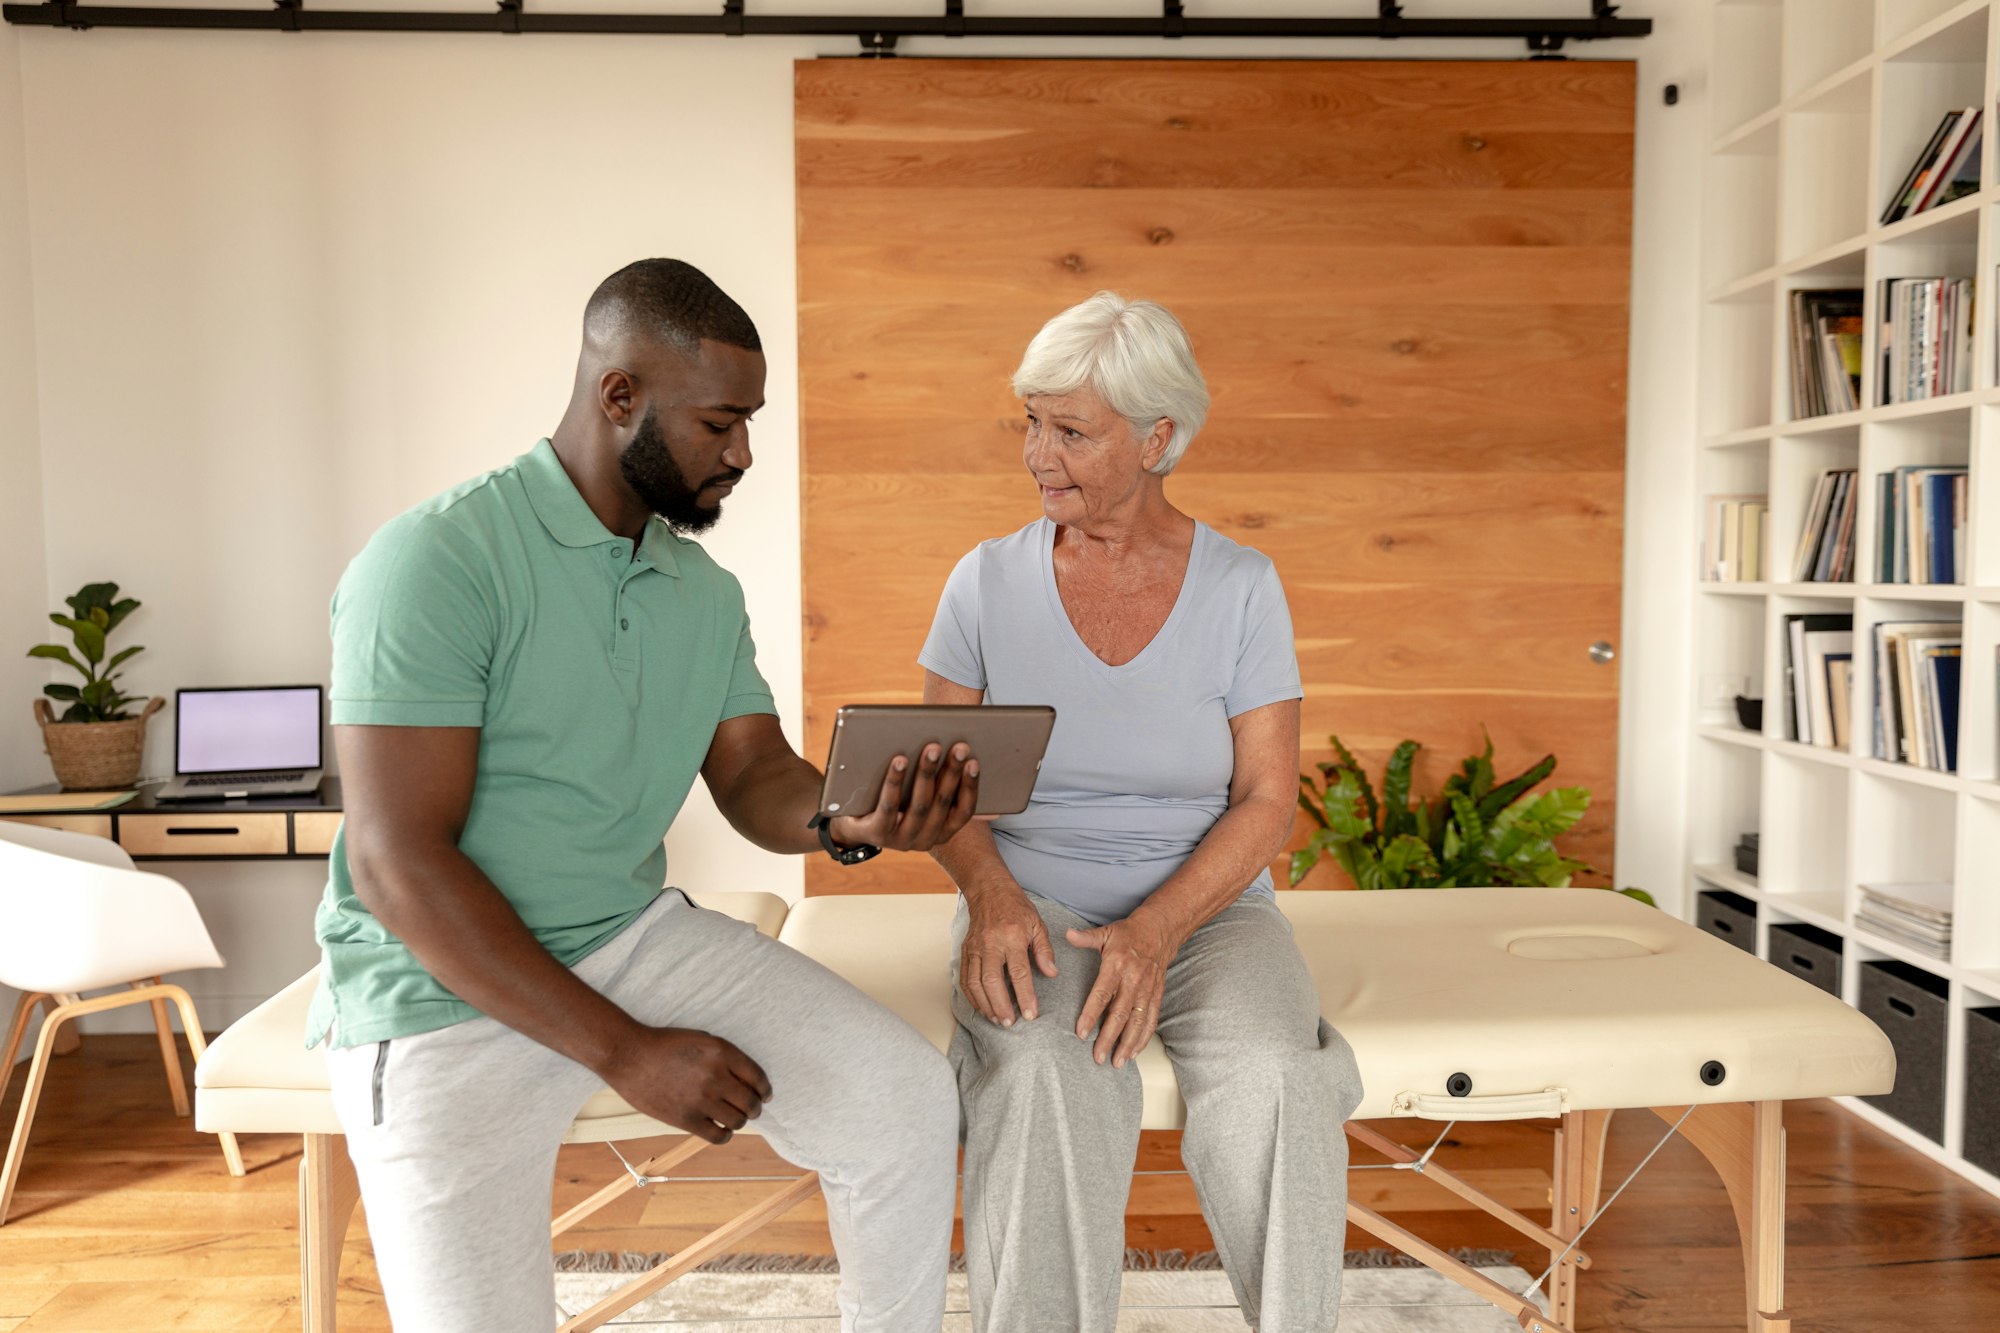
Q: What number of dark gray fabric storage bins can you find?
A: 4